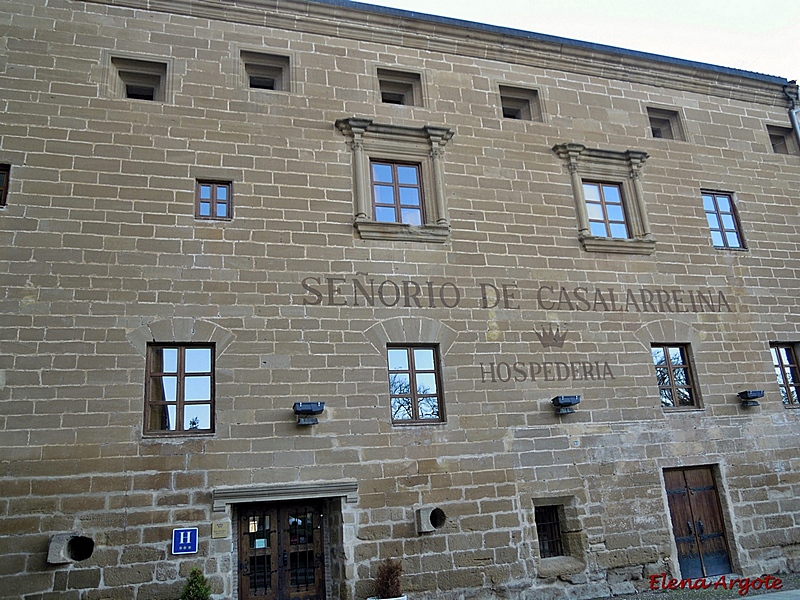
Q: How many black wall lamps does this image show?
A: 3